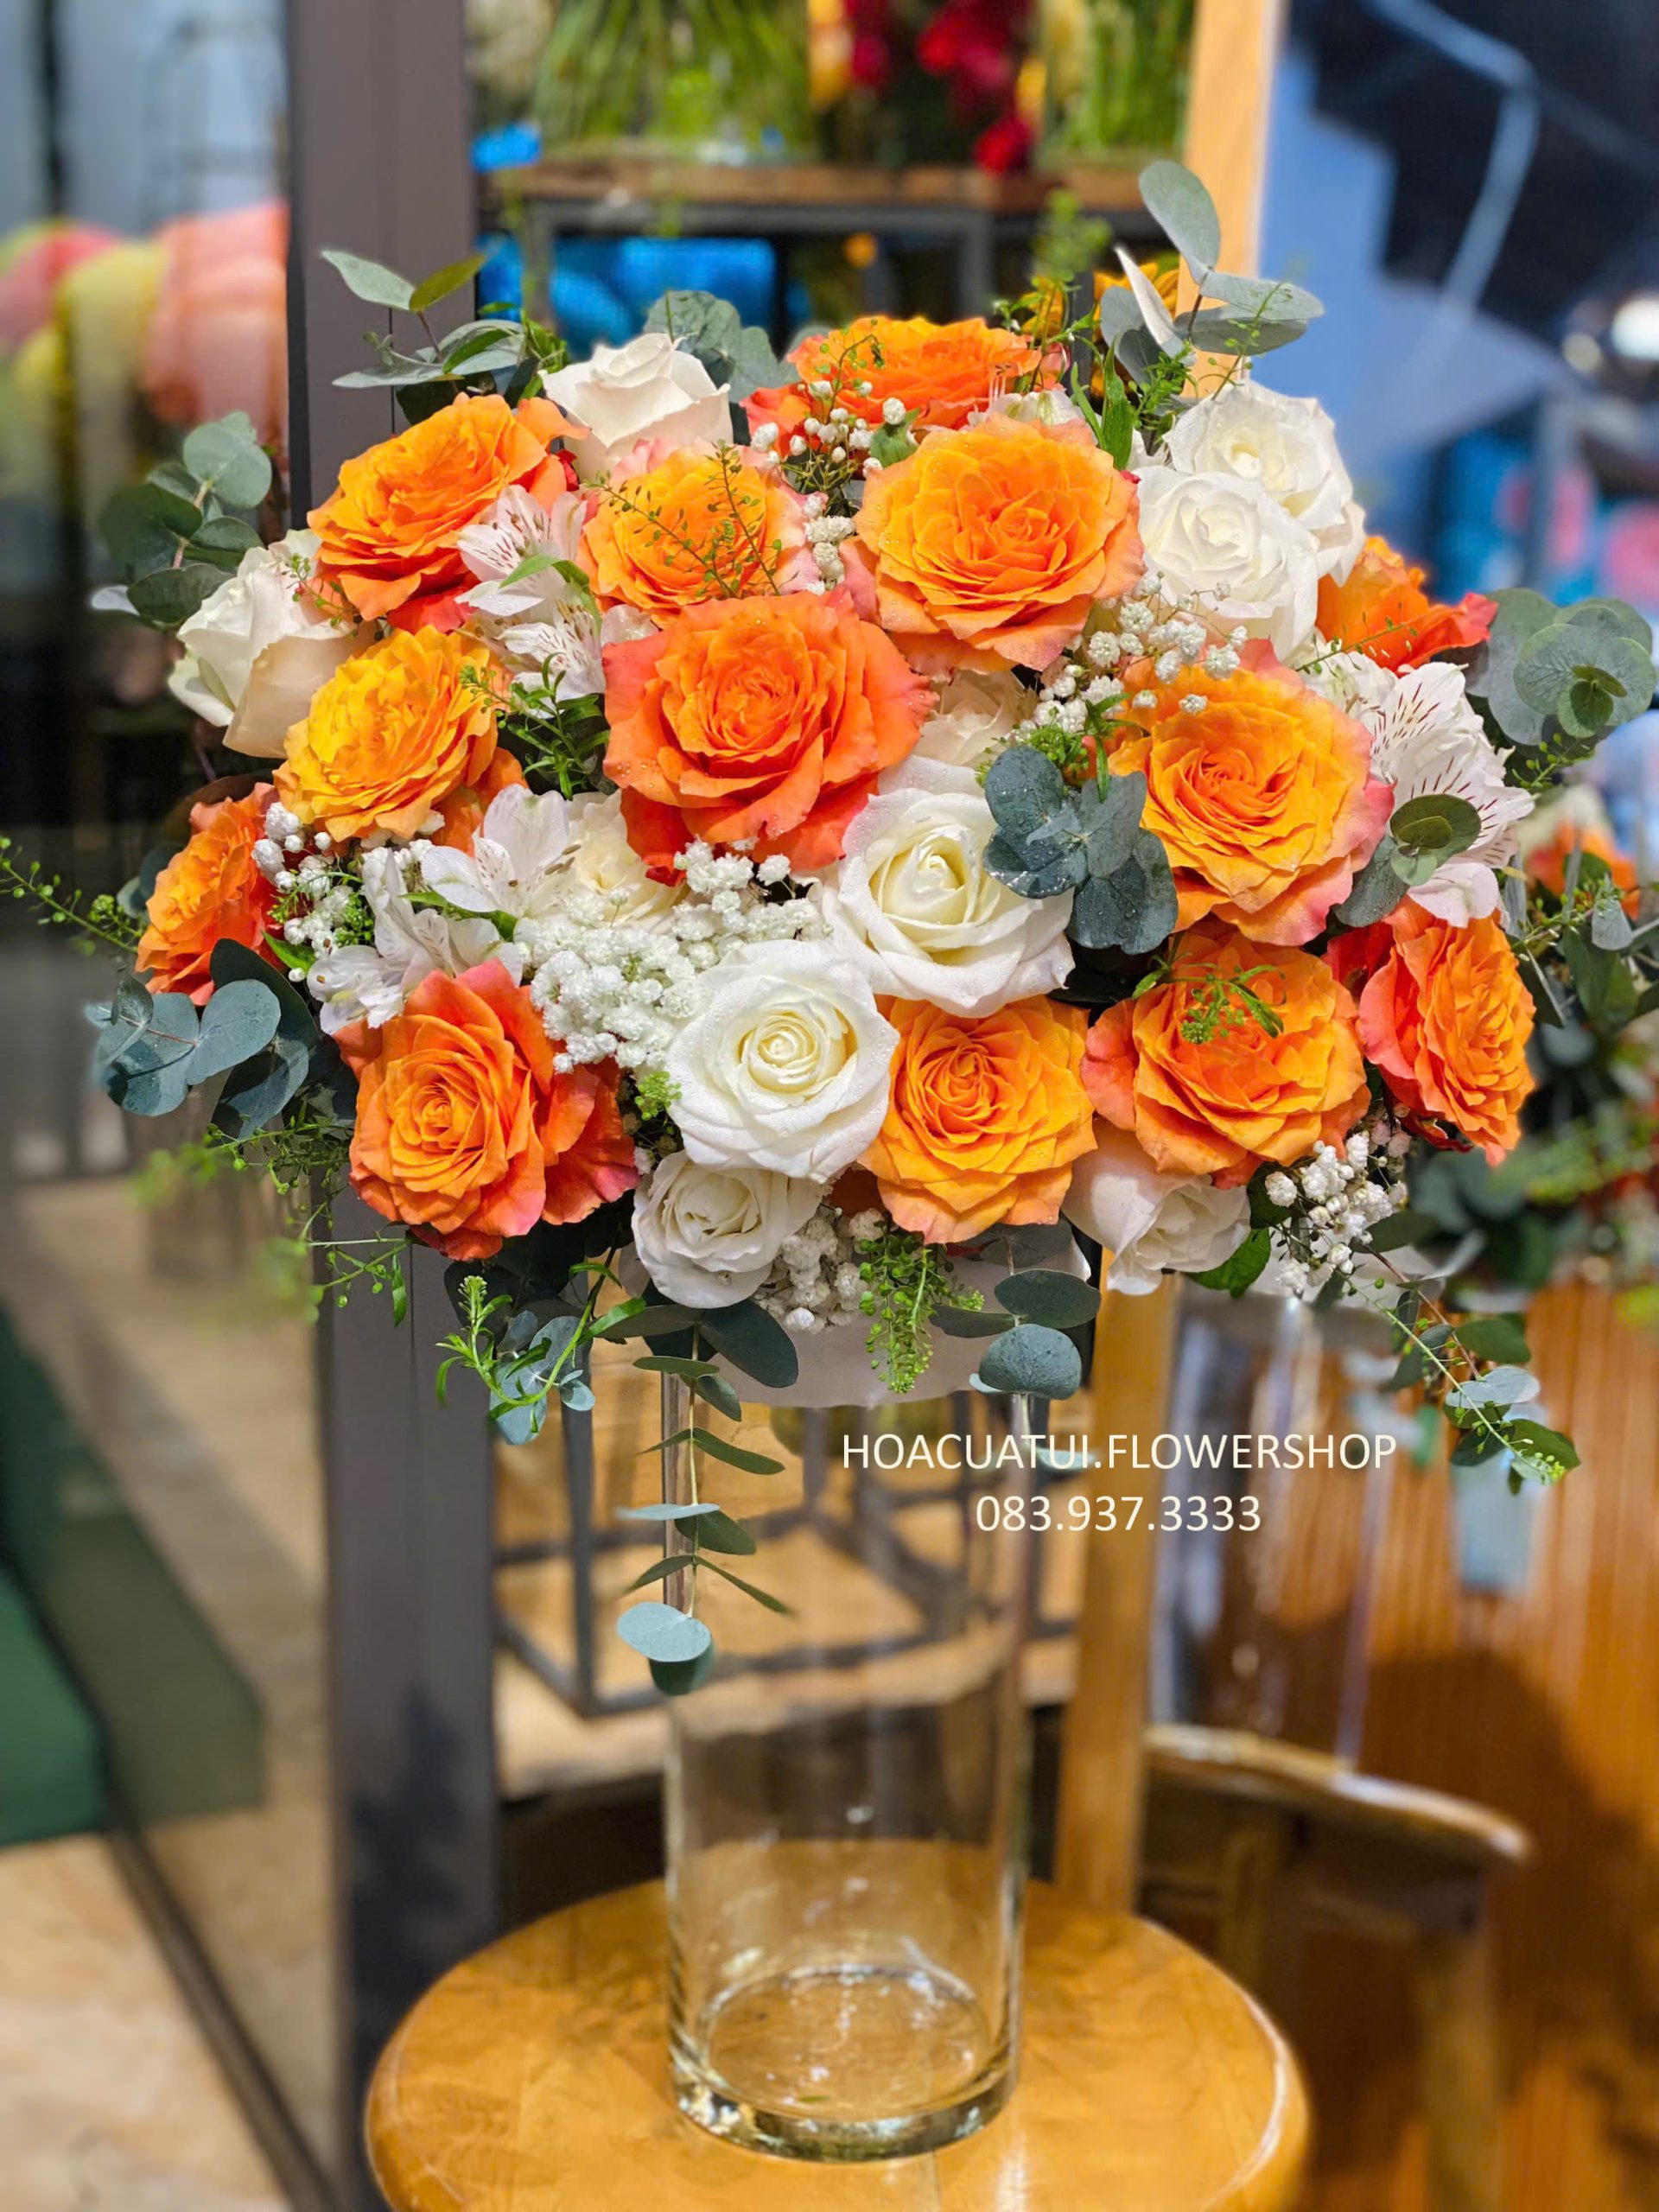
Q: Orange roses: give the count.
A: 13